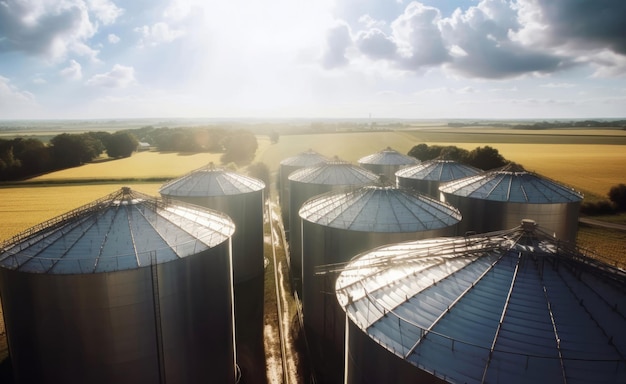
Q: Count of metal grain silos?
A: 9